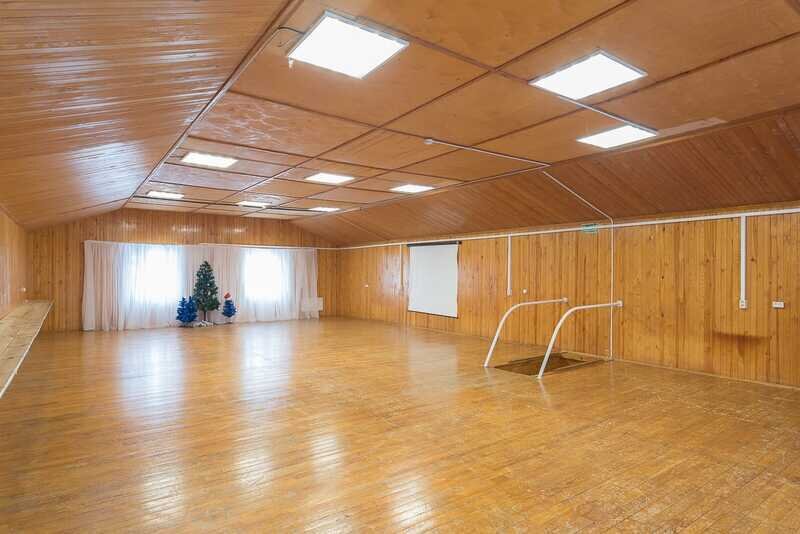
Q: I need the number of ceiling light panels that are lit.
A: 9